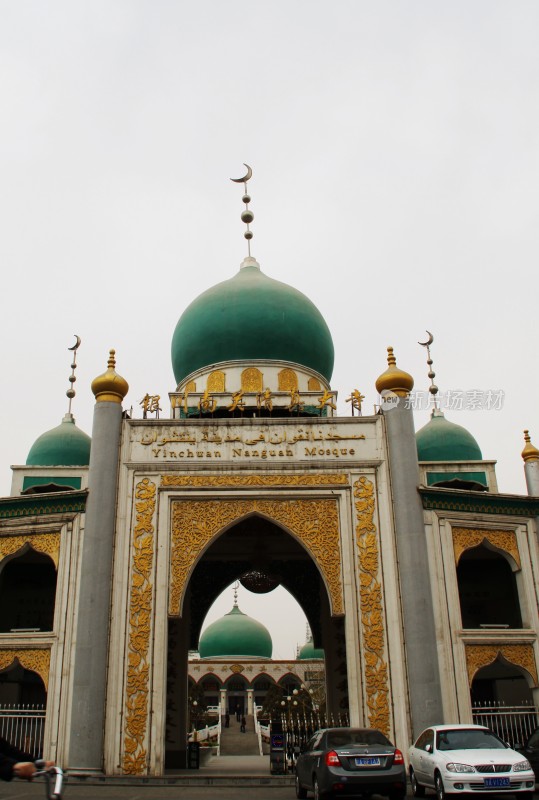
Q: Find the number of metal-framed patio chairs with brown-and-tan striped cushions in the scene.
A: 0